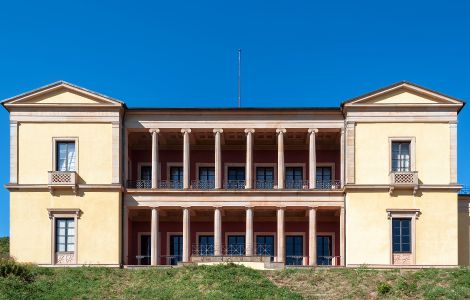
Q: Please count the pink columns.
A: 12